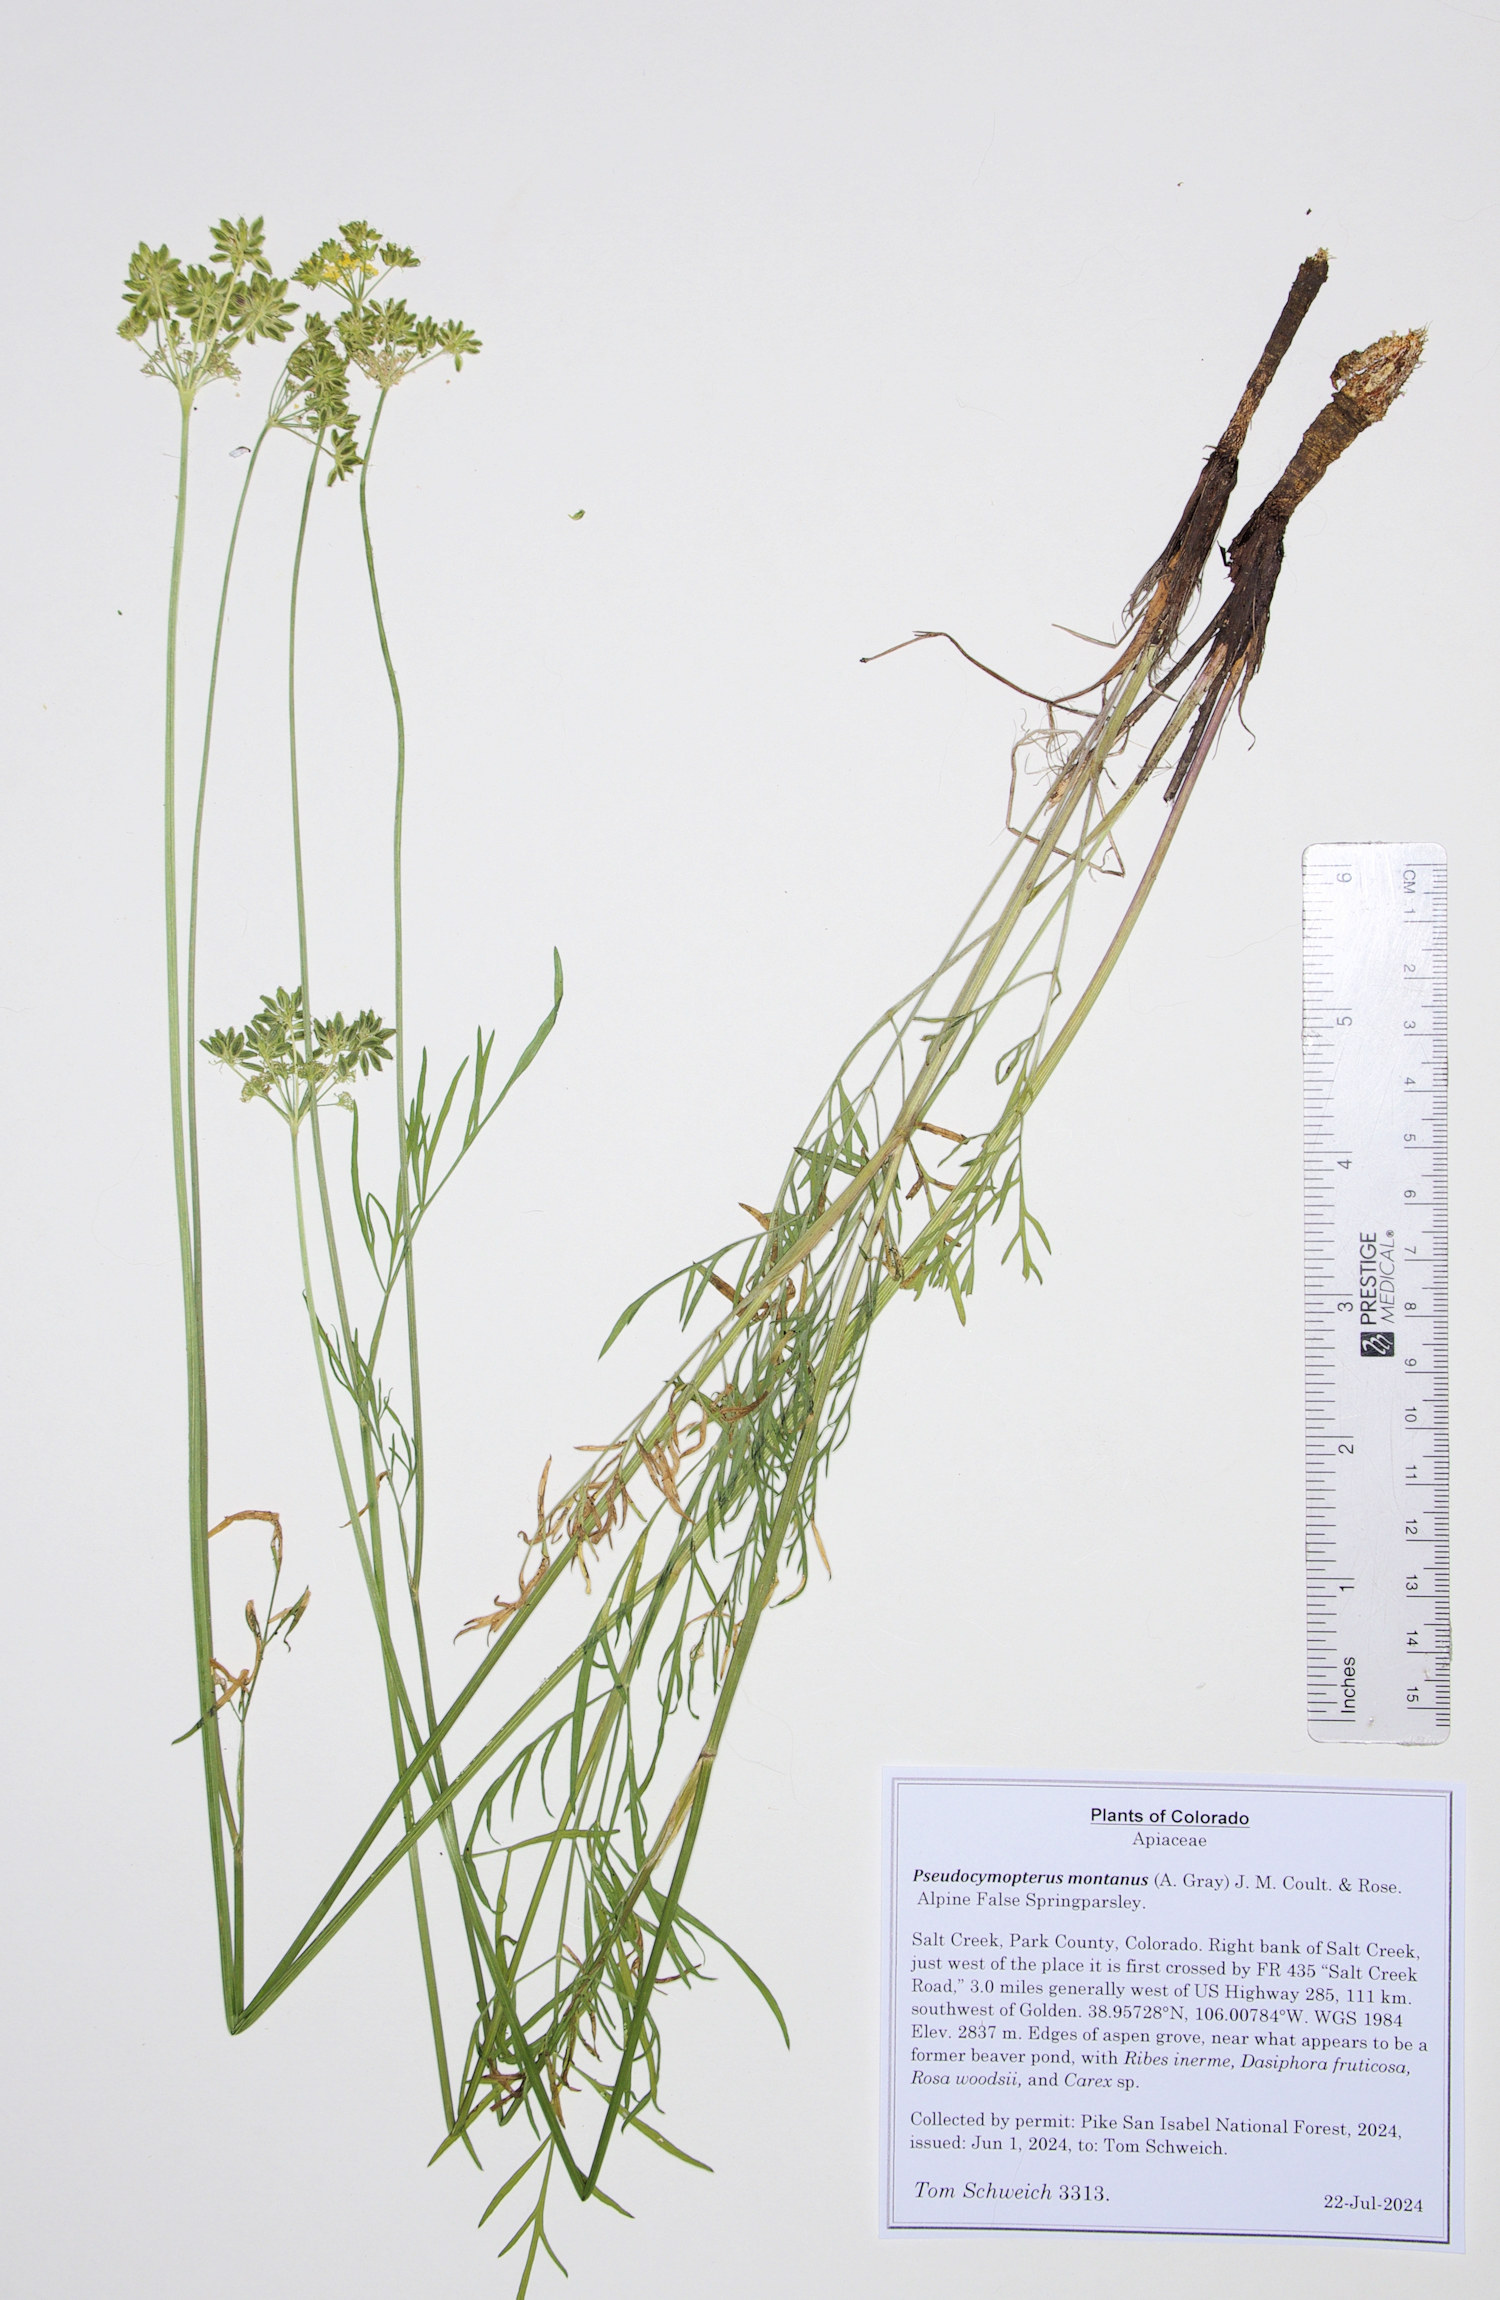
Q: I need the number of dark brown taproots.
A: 2